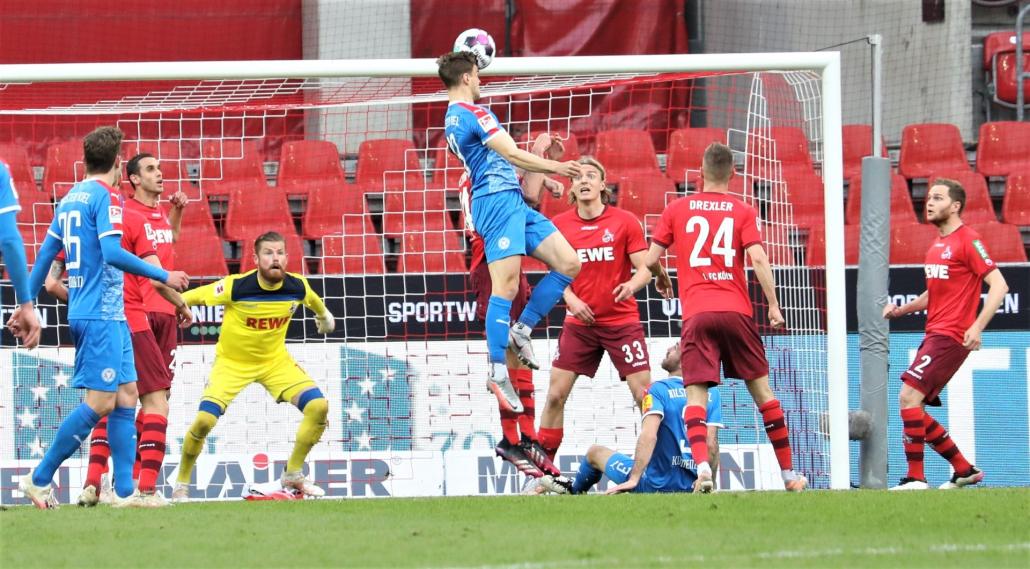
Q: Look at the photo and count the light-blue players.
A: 4